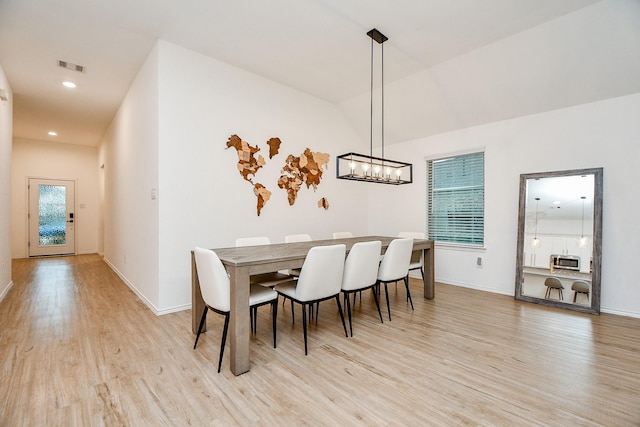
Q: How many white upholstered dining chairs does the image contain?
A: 8